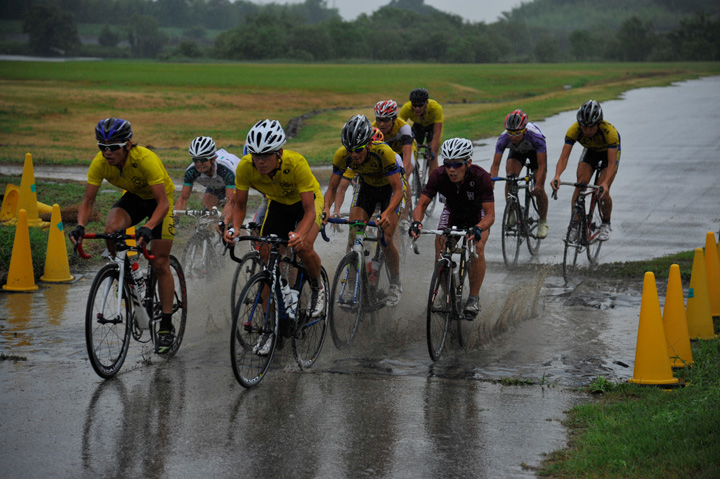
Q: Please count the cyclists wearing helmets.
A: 10